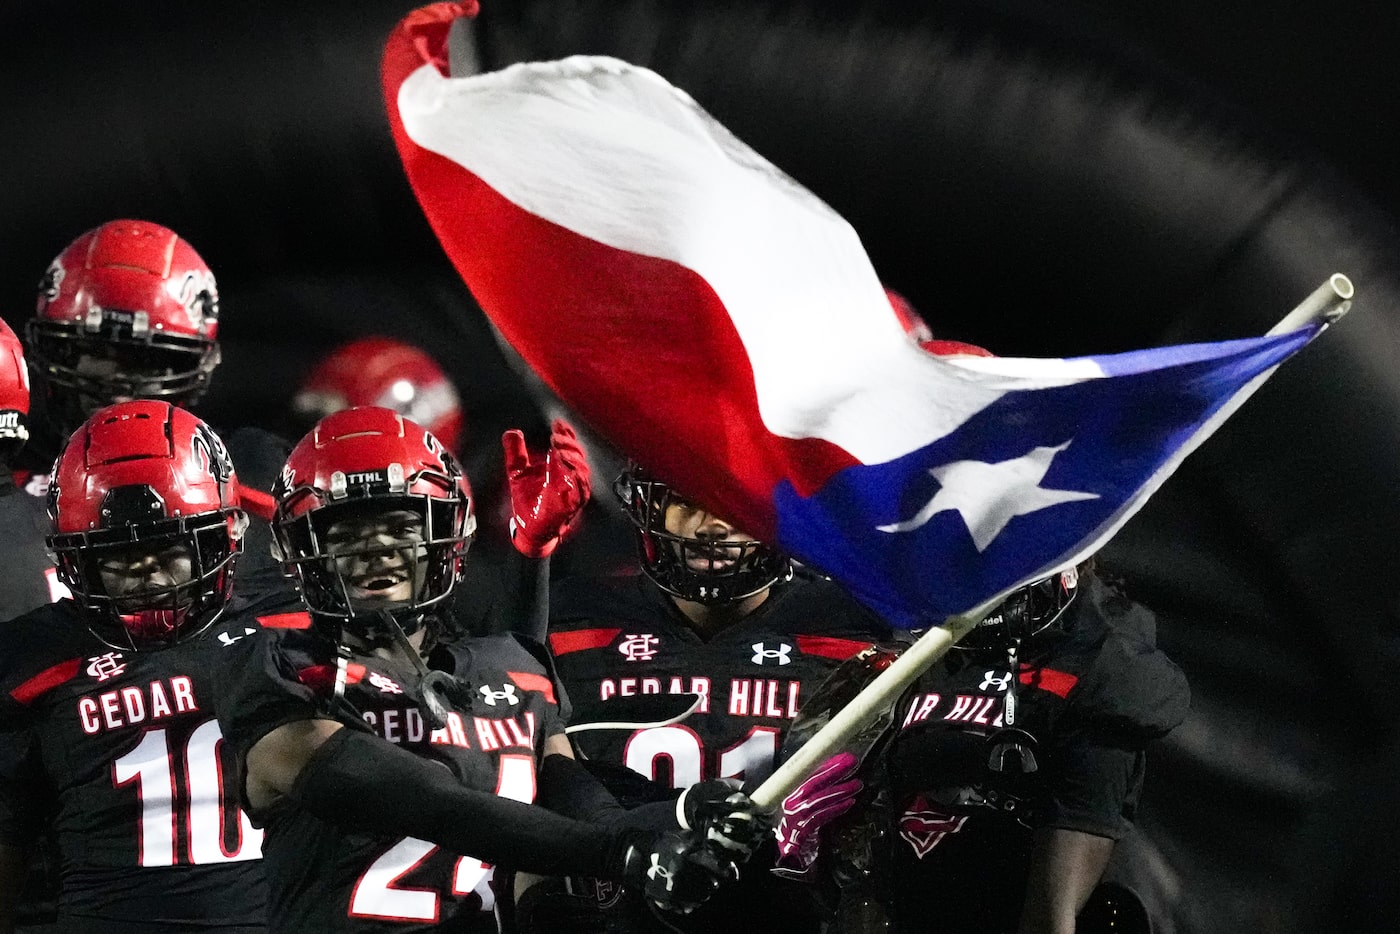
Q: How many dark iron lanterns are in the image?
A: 0